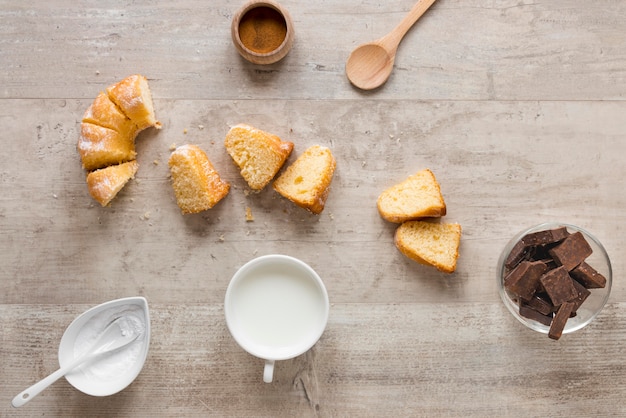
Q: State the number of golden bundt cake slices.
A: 9